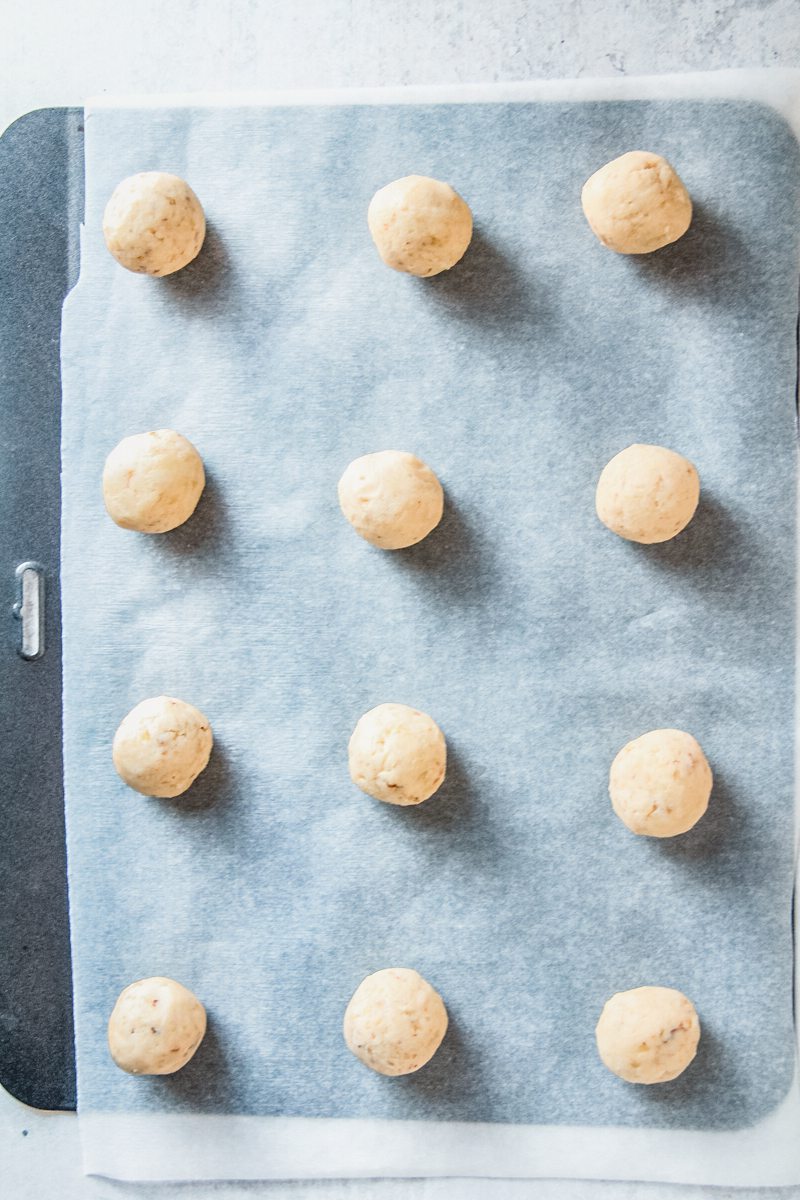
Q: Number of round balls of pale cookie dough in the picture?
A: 12